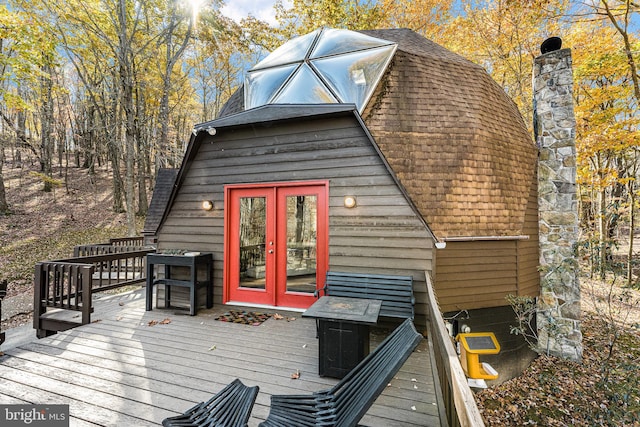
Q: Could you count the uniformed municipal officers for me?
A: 0